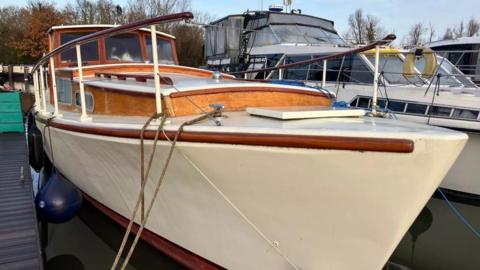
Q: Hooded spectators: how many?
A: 0